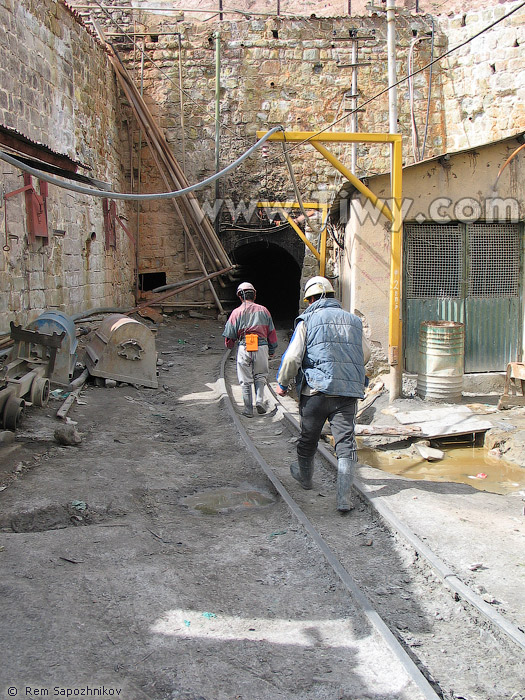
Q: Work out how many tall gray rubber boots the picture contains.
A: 4